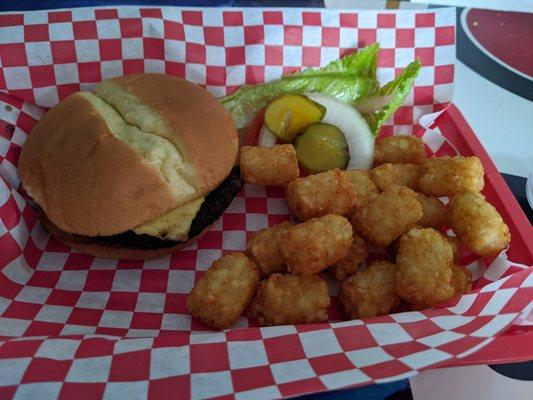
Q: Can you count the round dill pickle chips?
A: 2